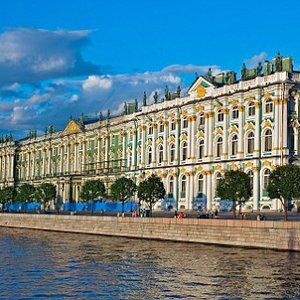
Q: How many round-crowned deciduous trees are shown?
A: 8